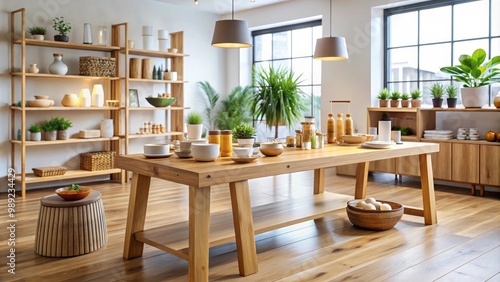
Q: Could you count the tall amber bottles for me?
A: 3